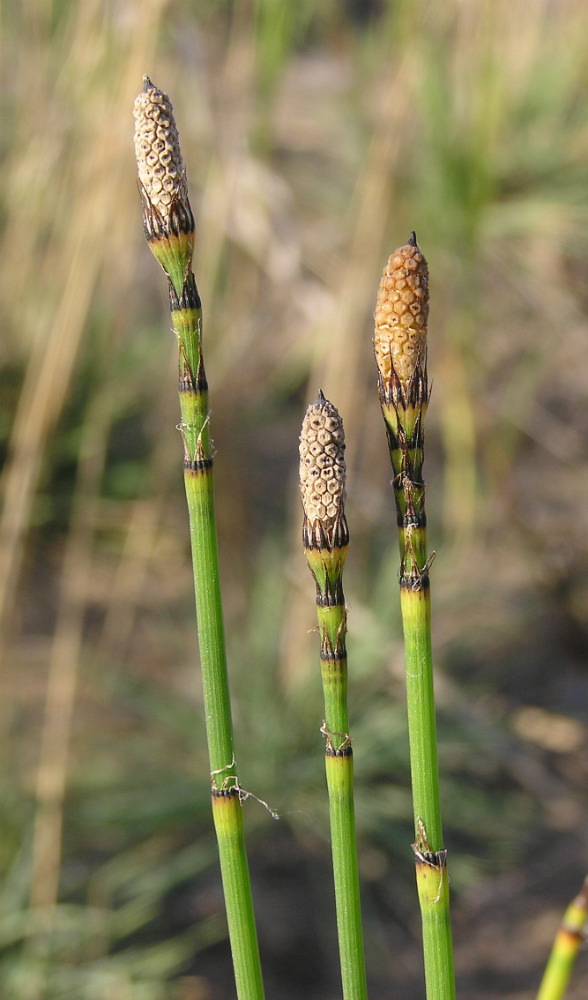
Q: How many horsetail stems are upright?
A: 3